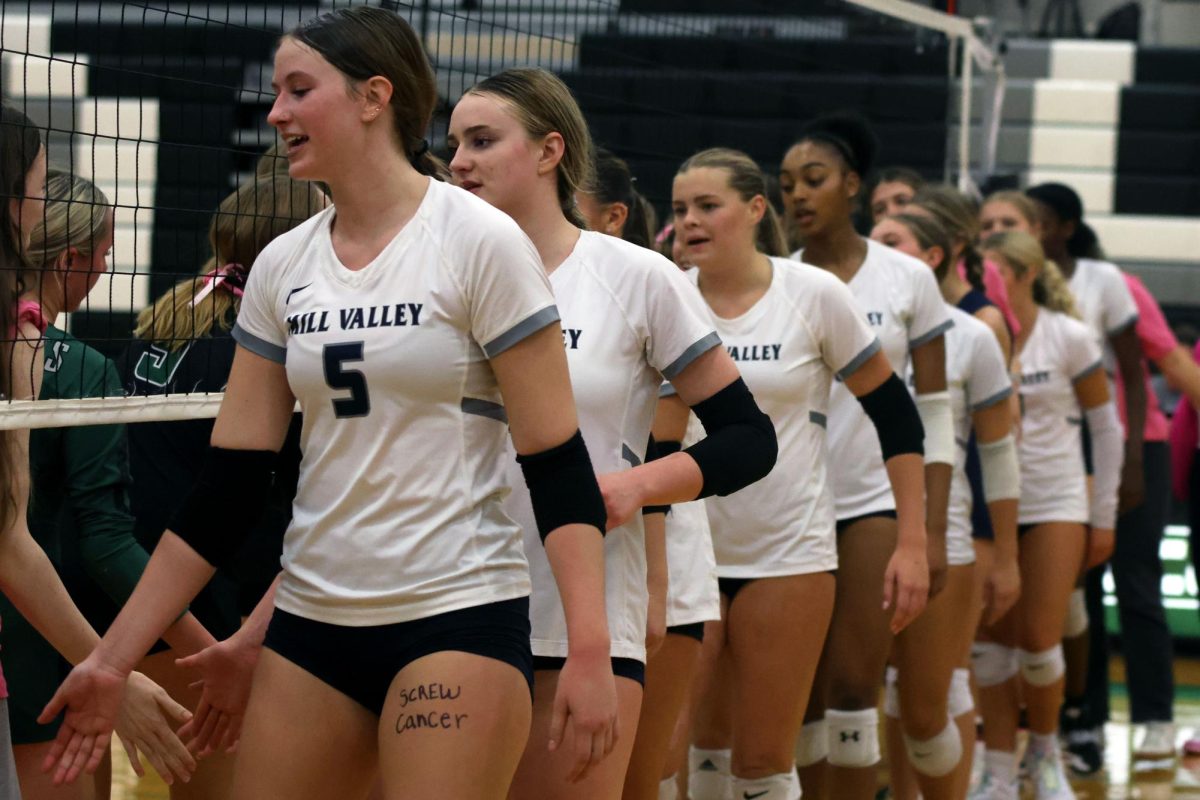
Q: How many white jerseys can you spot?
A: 8